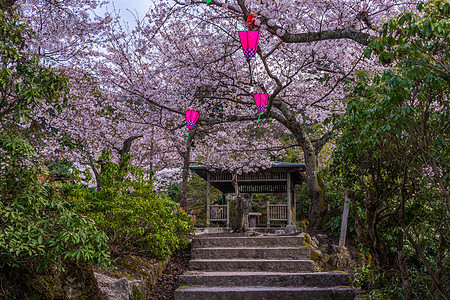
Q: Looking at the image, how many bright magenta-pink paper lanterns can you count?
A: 3